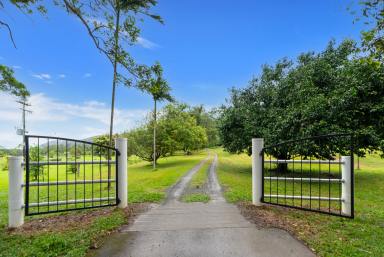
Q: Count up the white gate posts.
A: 4